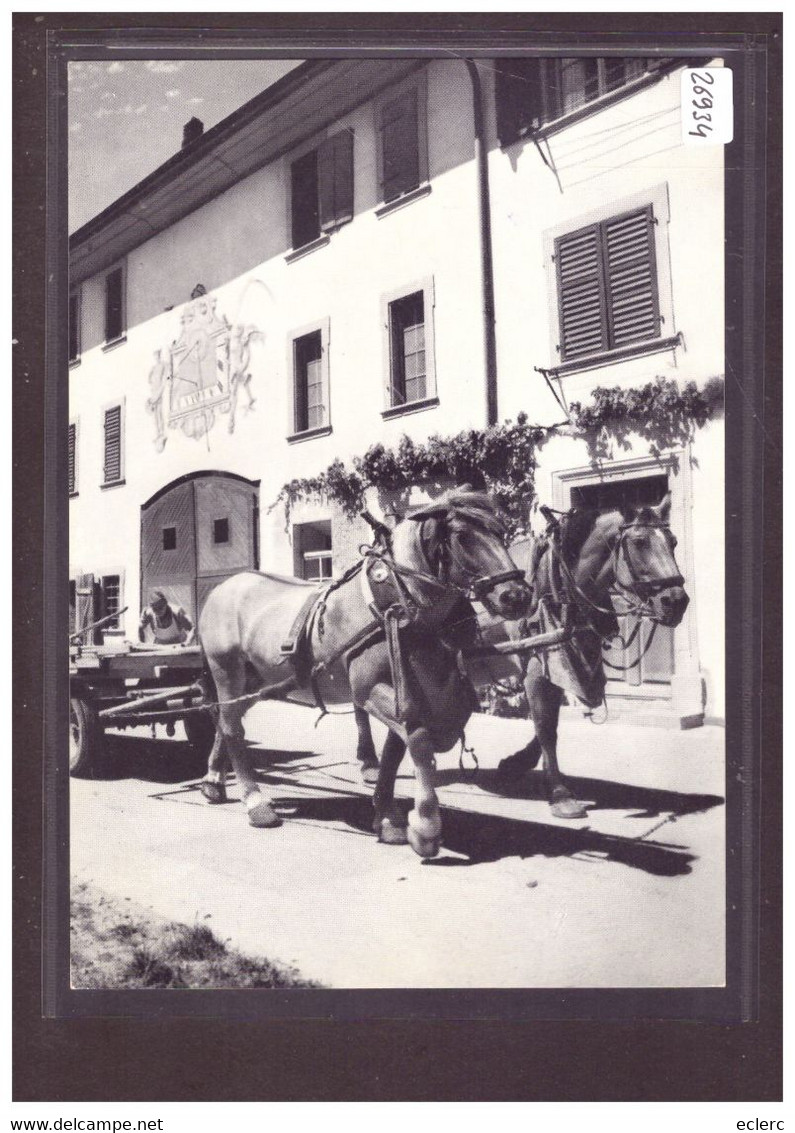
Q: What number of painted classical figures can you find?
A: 2